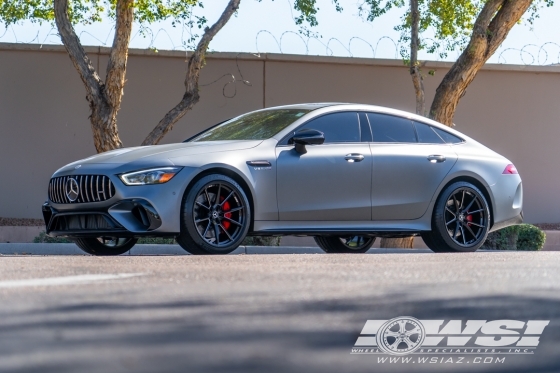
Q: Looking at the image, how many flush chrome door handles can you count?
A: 2